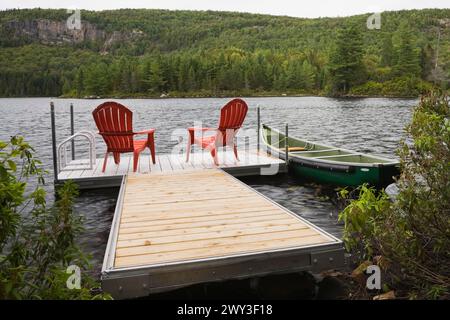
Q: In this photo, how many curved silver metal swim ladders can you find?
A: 1